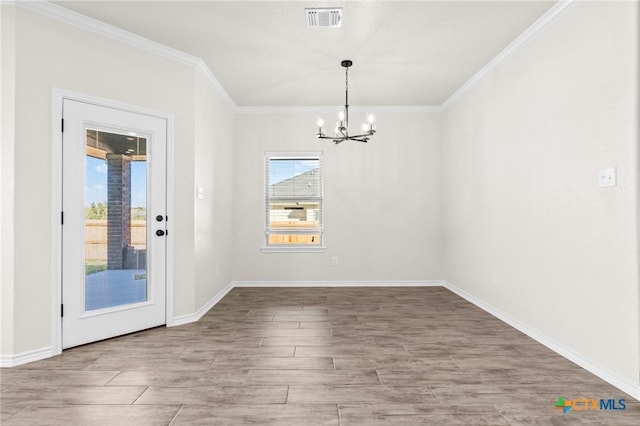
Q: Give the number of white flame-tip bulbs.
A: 5